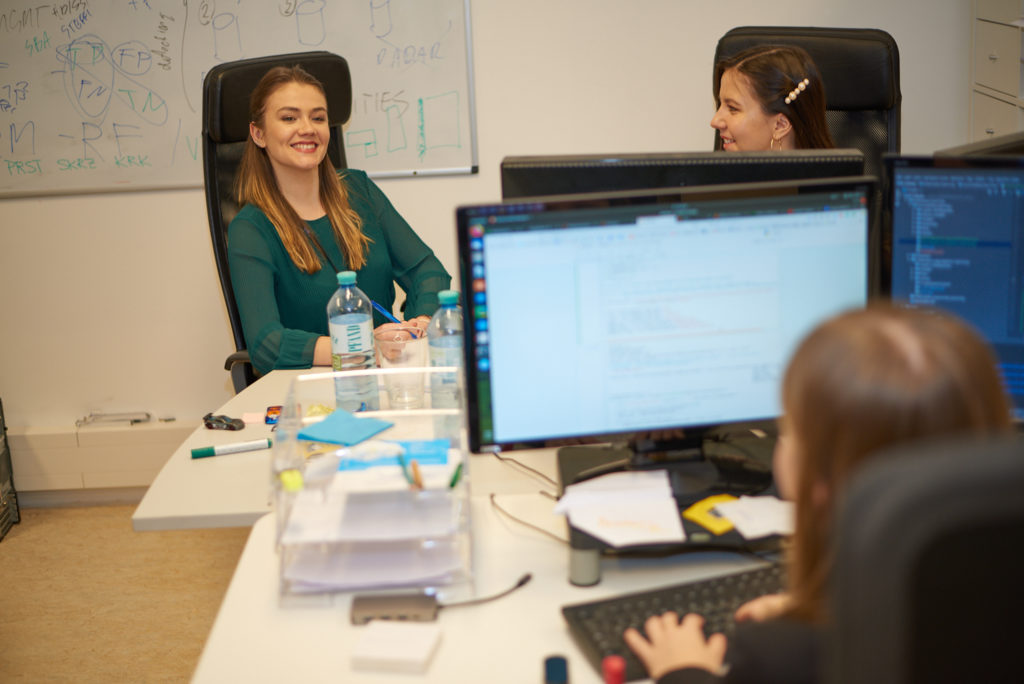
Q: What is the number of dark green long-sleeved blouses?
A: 1